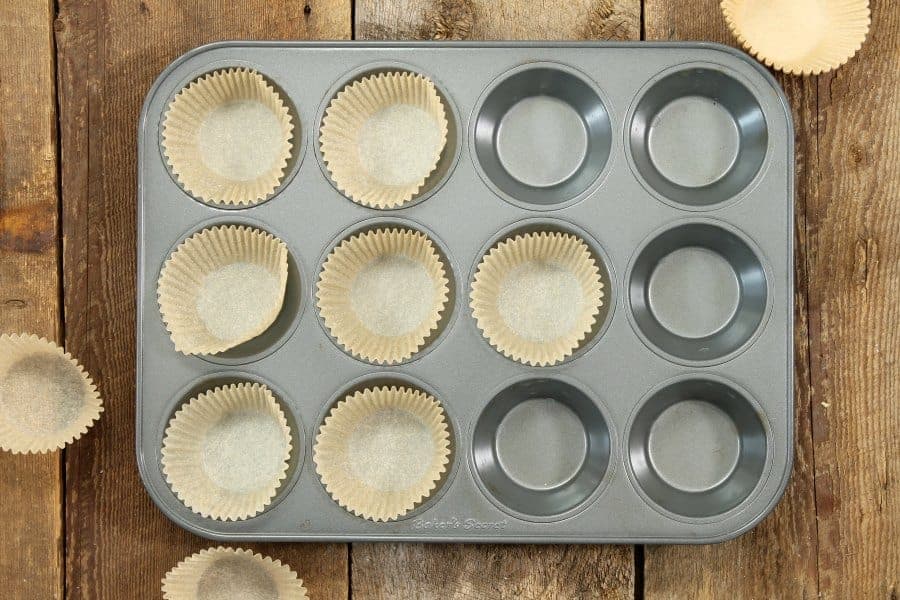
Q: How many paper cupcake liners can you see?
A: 10